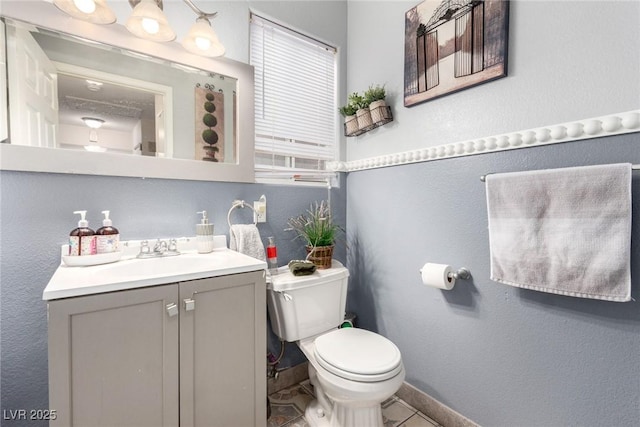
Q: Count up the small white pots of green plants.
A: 3